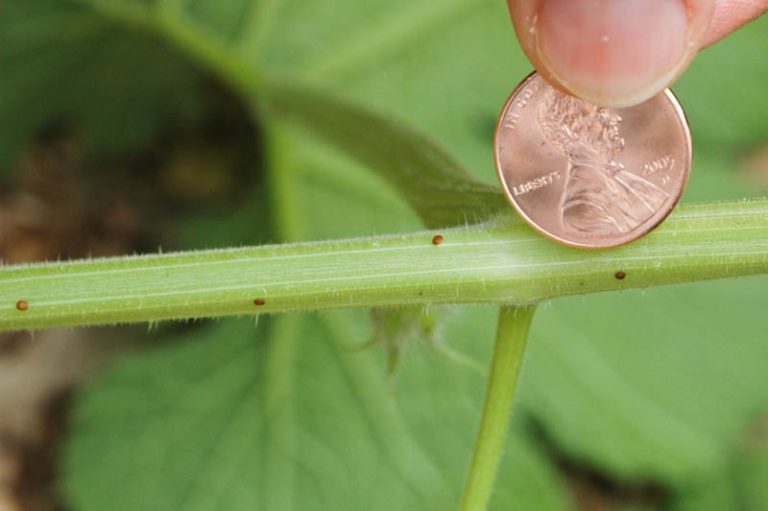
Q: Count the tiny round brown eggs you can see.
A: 4